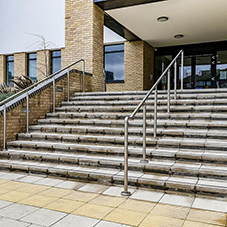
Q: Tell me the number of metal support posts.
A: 11